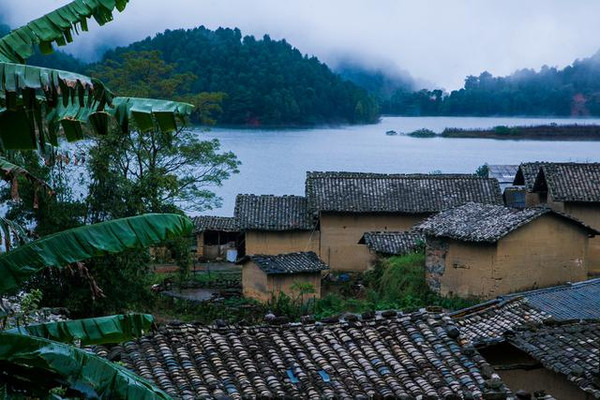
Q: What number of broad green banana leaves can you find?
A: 6